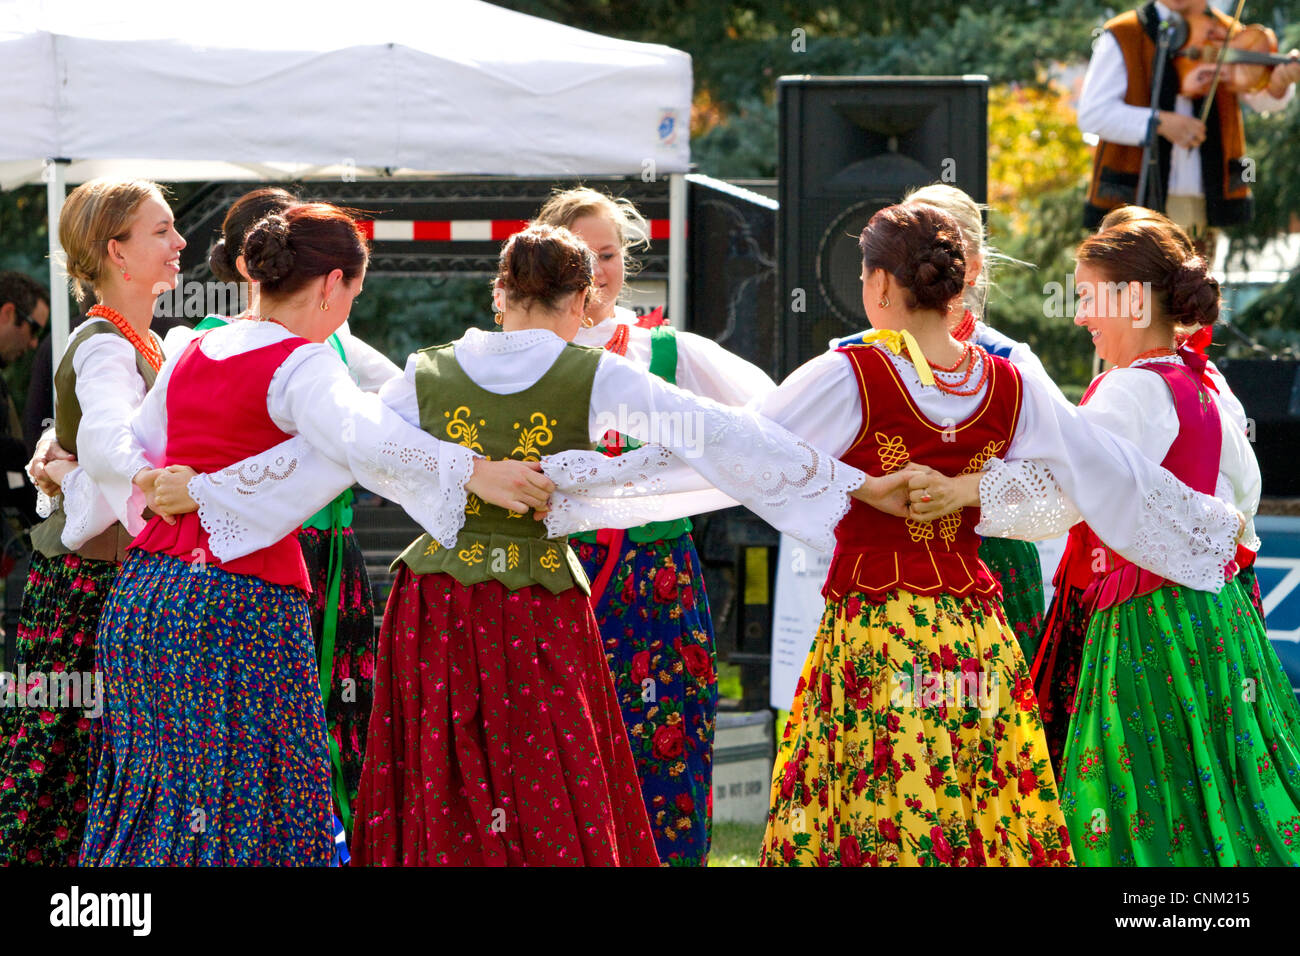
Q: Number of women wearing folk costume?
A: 9